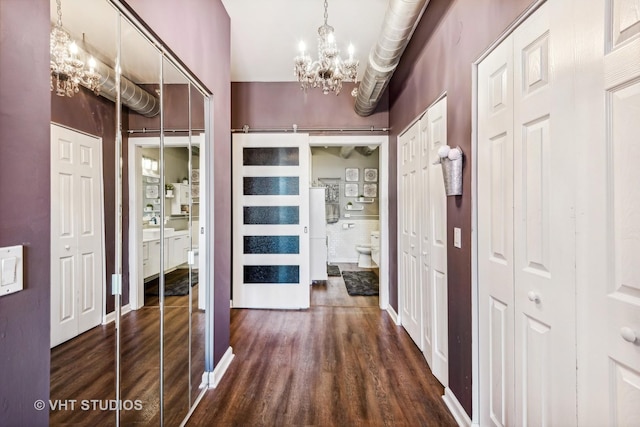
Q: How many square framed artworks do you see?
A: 4